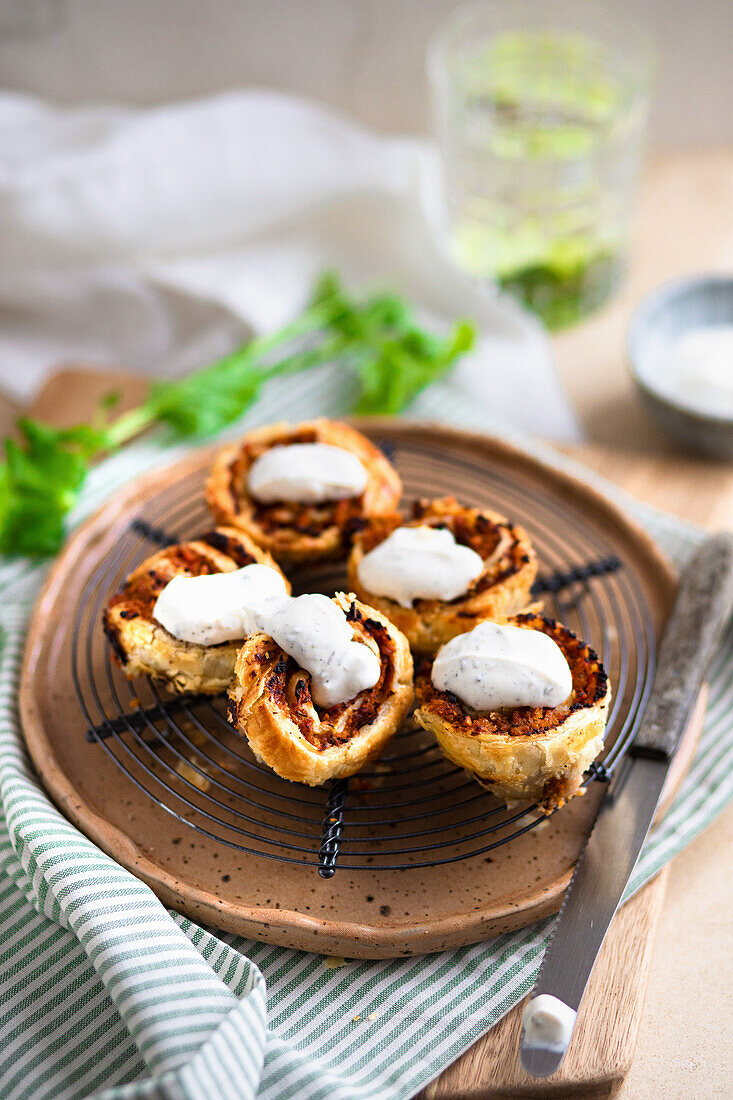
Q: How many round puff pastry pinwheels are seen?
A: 5